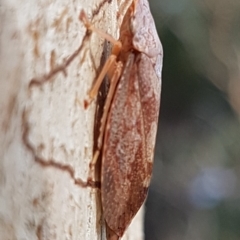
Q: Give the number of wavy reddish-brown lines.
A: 2